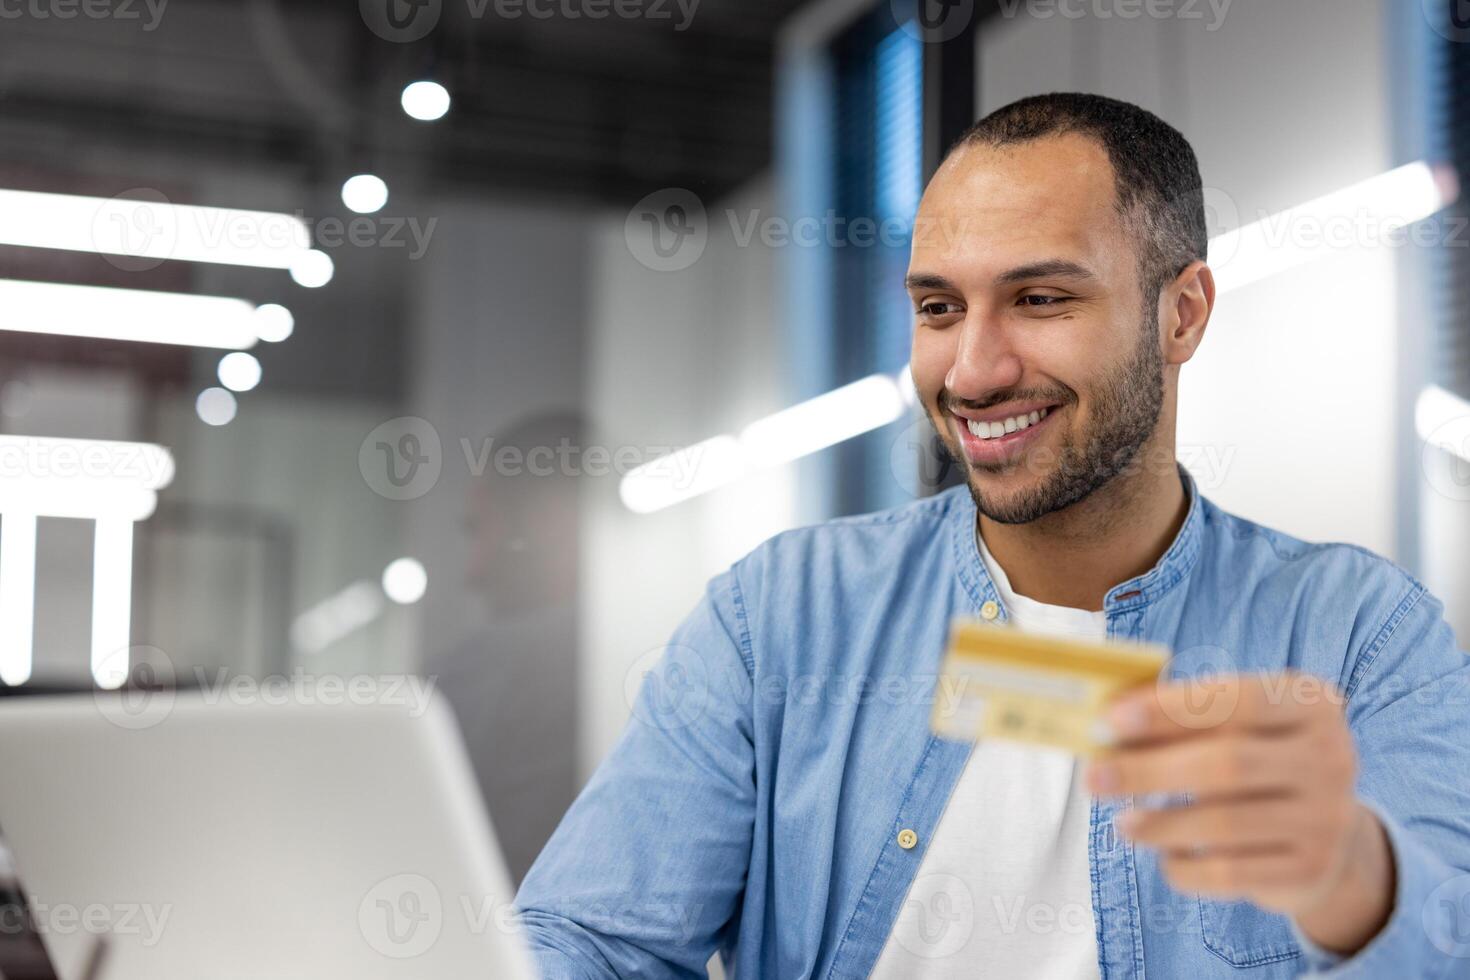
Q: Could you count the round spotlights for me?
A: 7